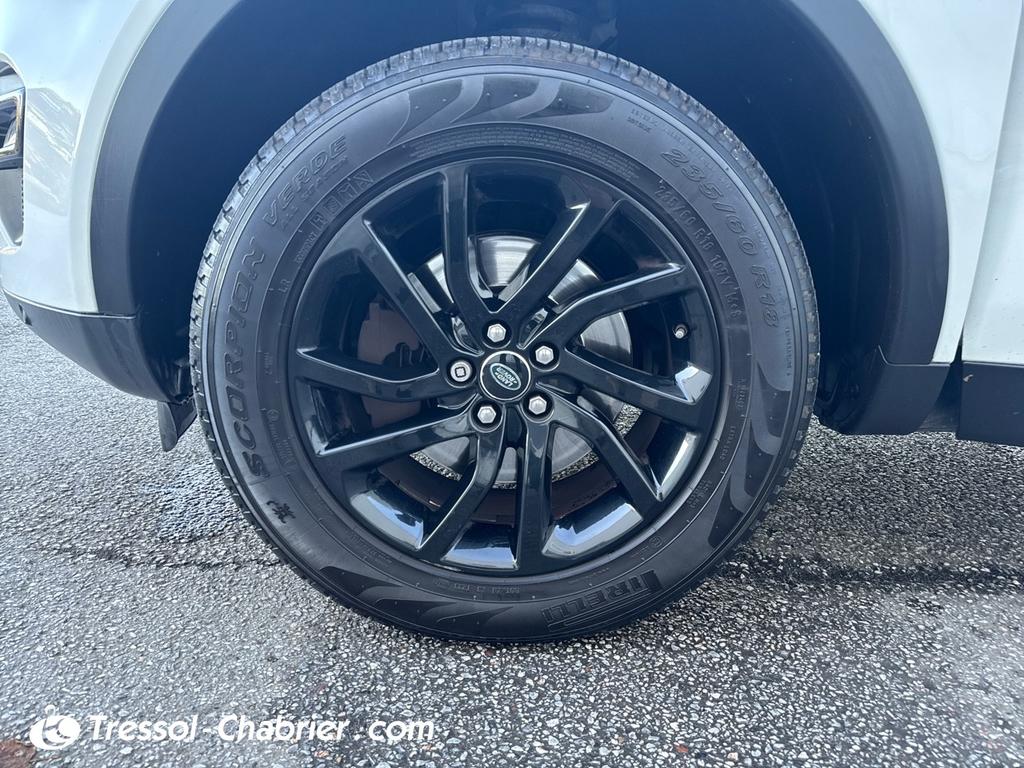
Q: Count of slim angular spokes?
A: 10